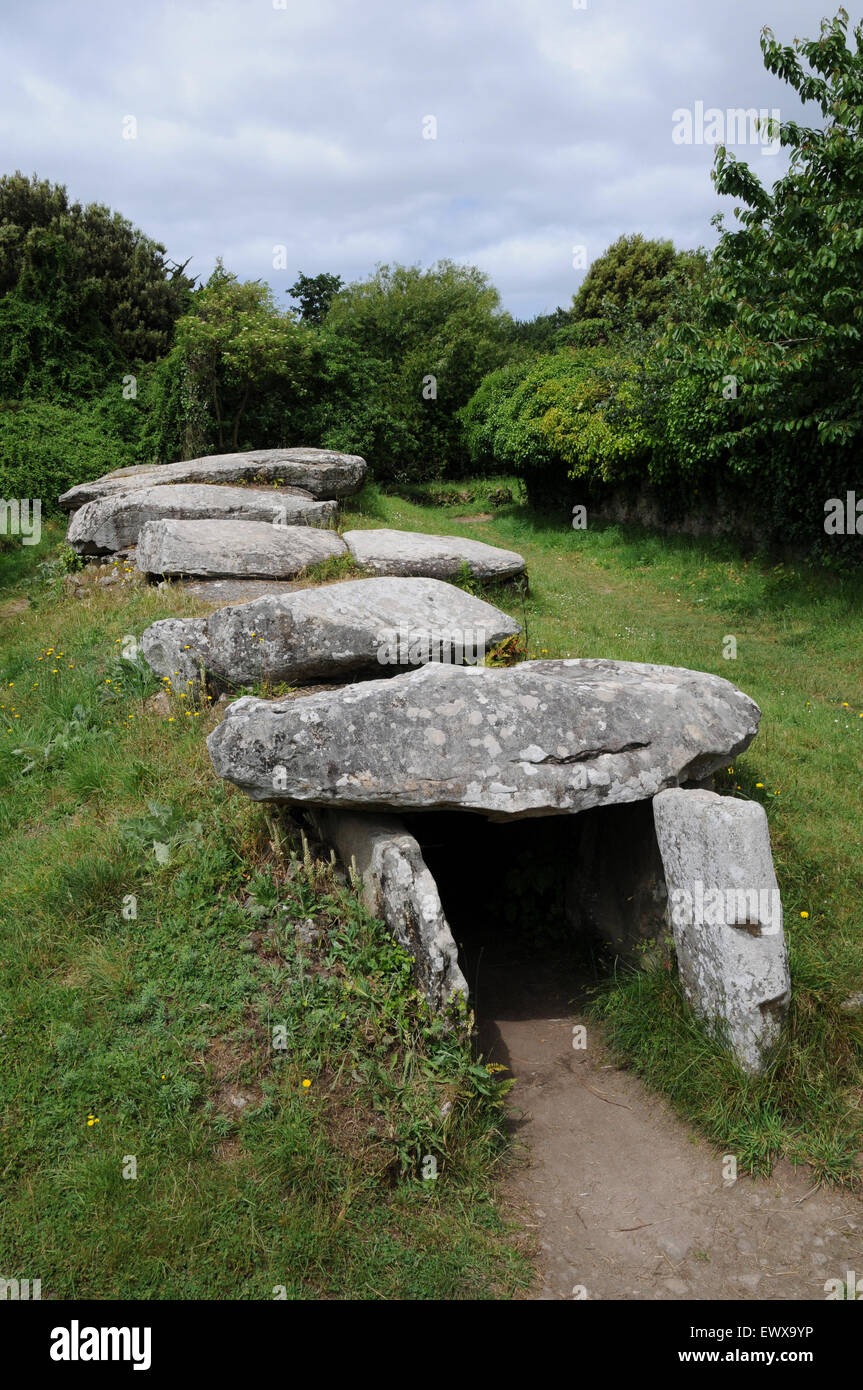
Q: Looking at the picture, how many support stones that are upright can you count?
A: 2